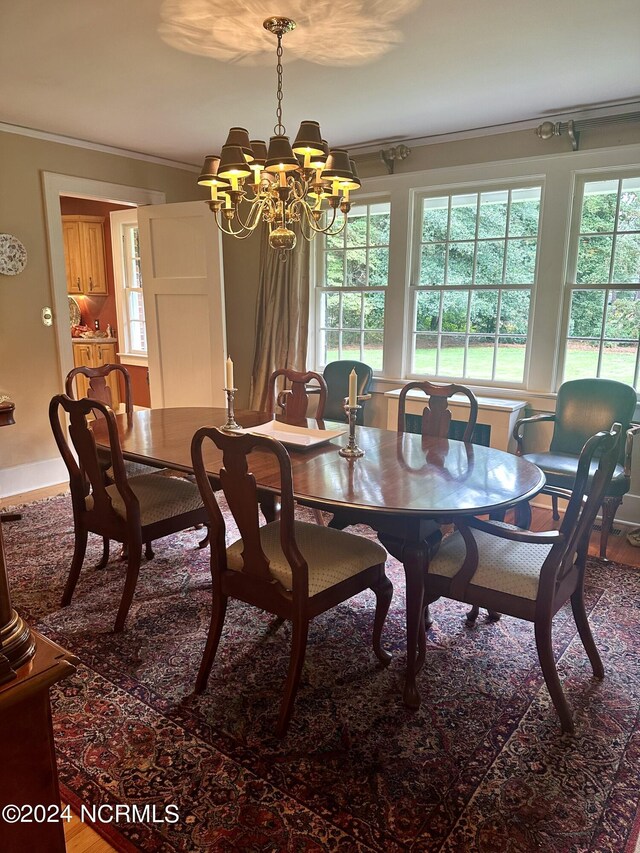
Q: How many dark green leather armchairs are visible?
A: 2